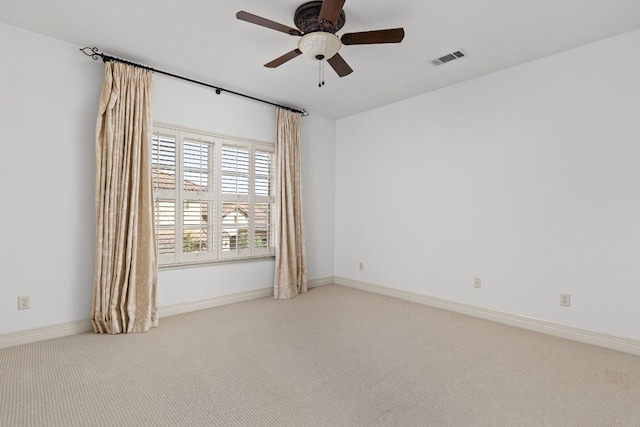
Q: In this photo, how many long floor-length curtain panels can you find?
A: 2